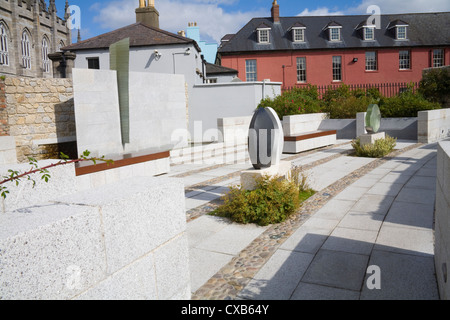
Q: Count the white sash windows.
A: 11